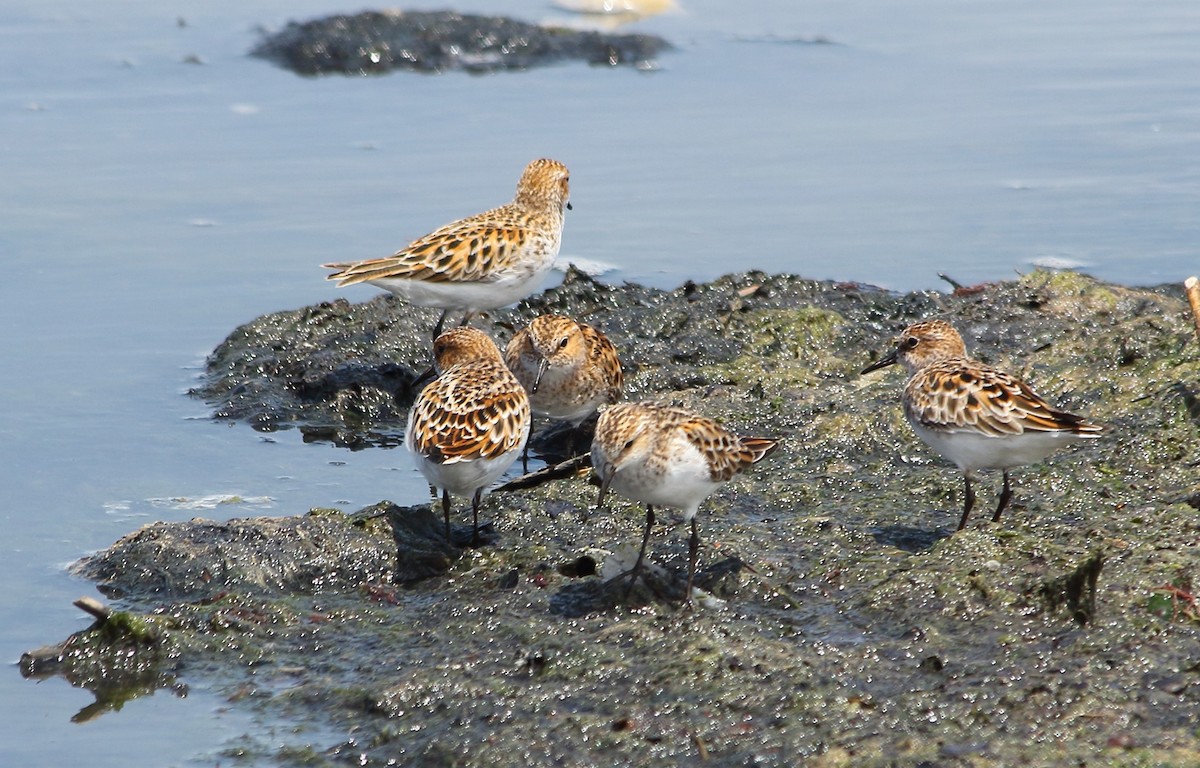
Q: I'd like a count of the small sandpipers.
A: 5